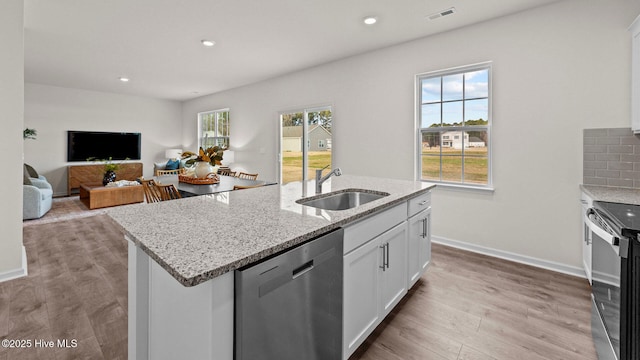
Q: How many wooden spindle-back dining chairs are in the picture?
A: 6